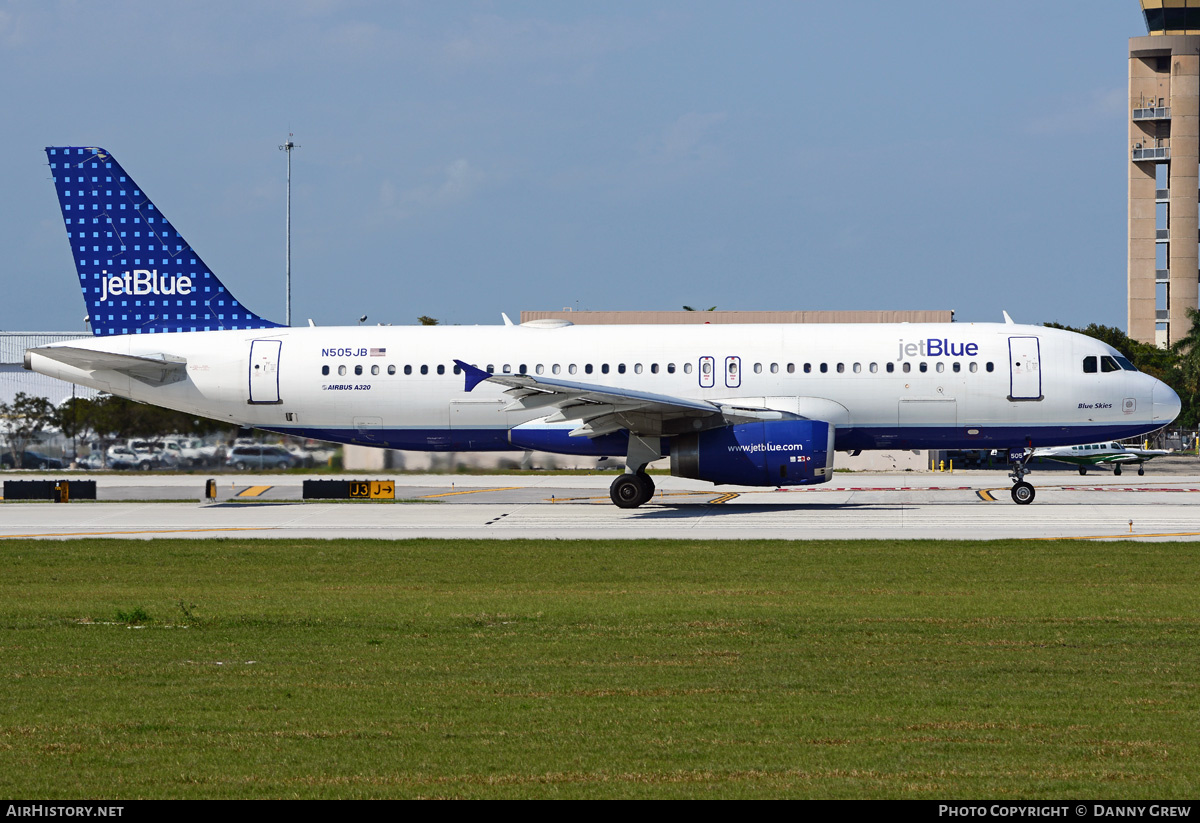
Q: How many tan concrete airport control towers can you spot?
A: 1